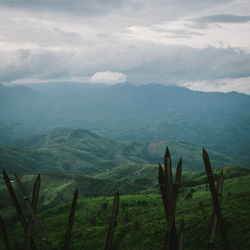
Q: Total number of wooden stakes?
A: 12